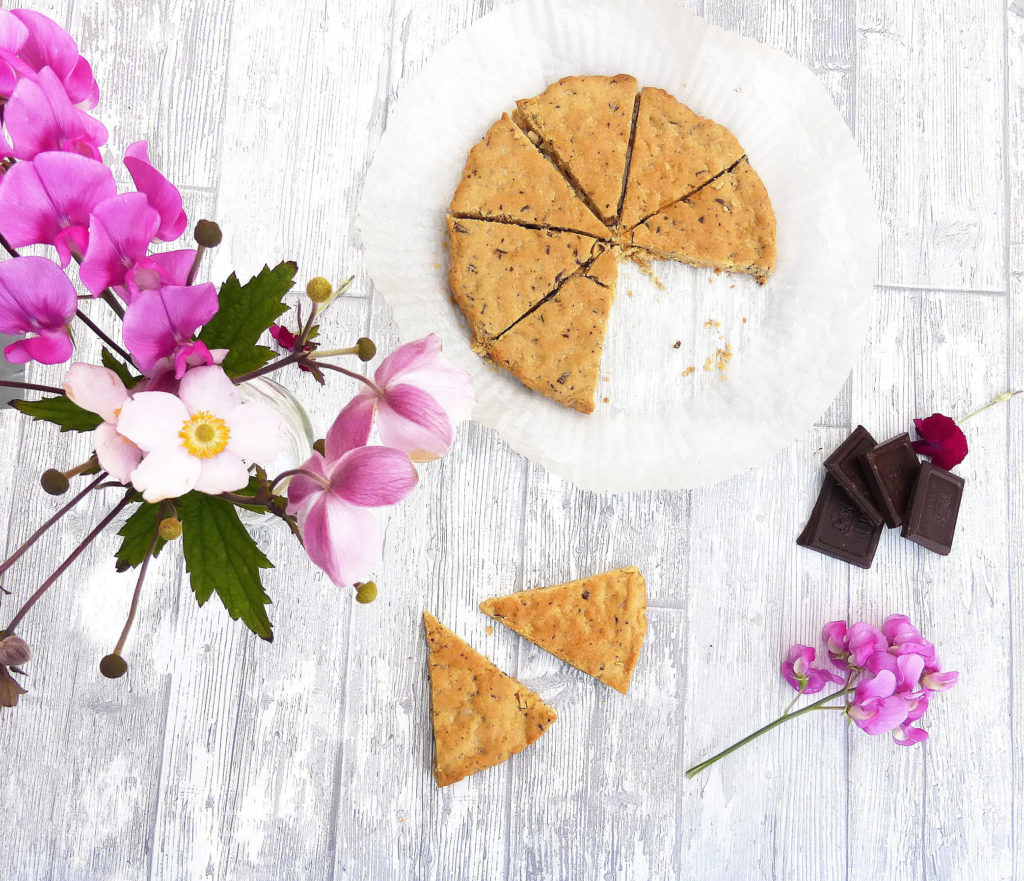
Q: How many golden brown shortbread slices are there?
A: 8